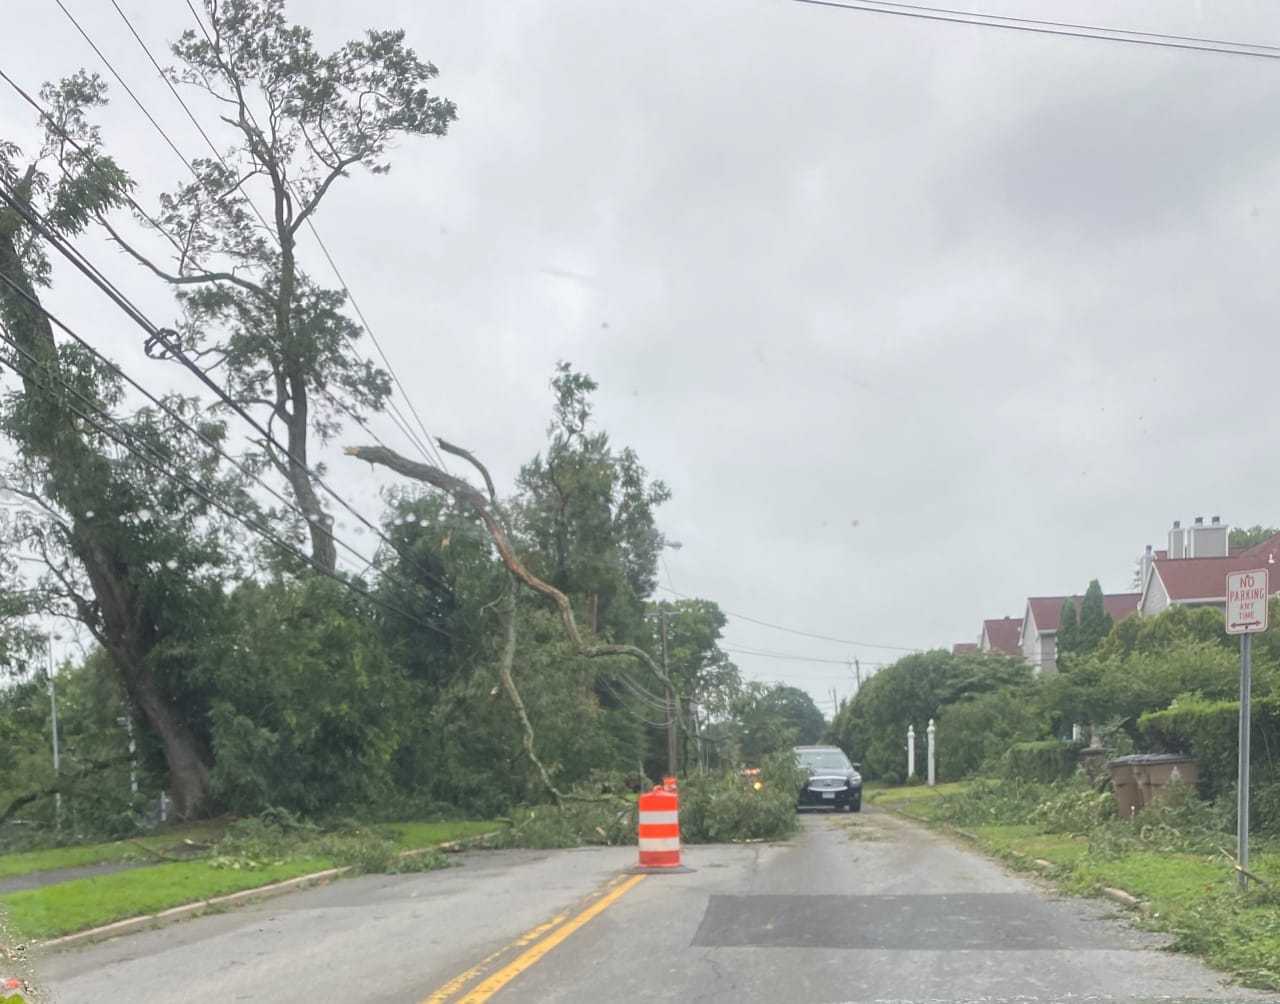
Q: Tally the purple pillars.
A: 0